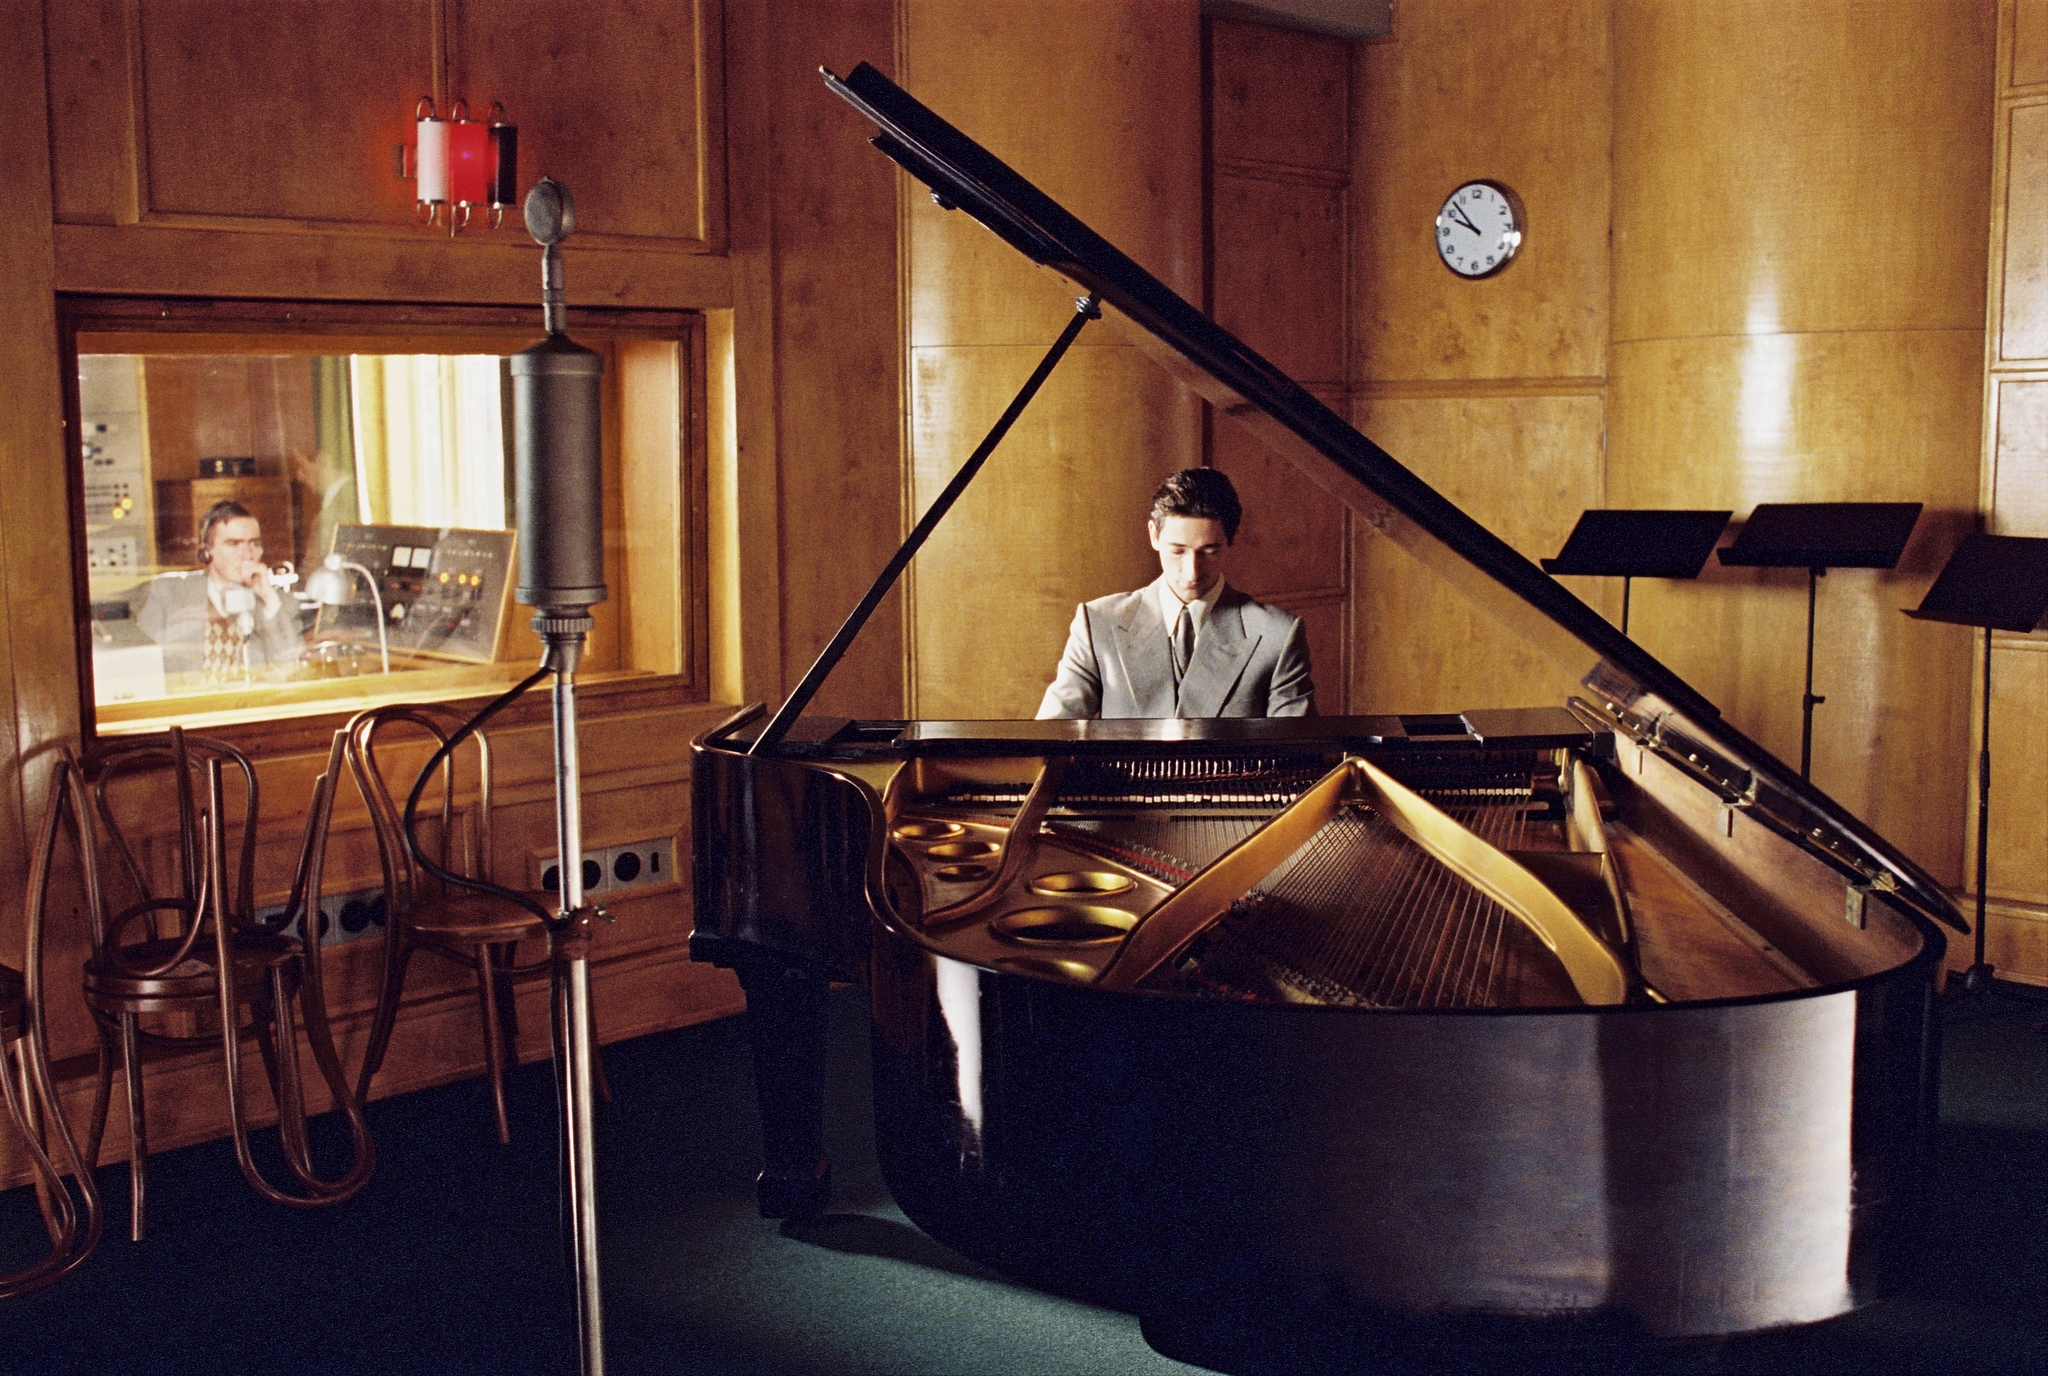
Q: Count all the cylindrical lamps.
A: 3